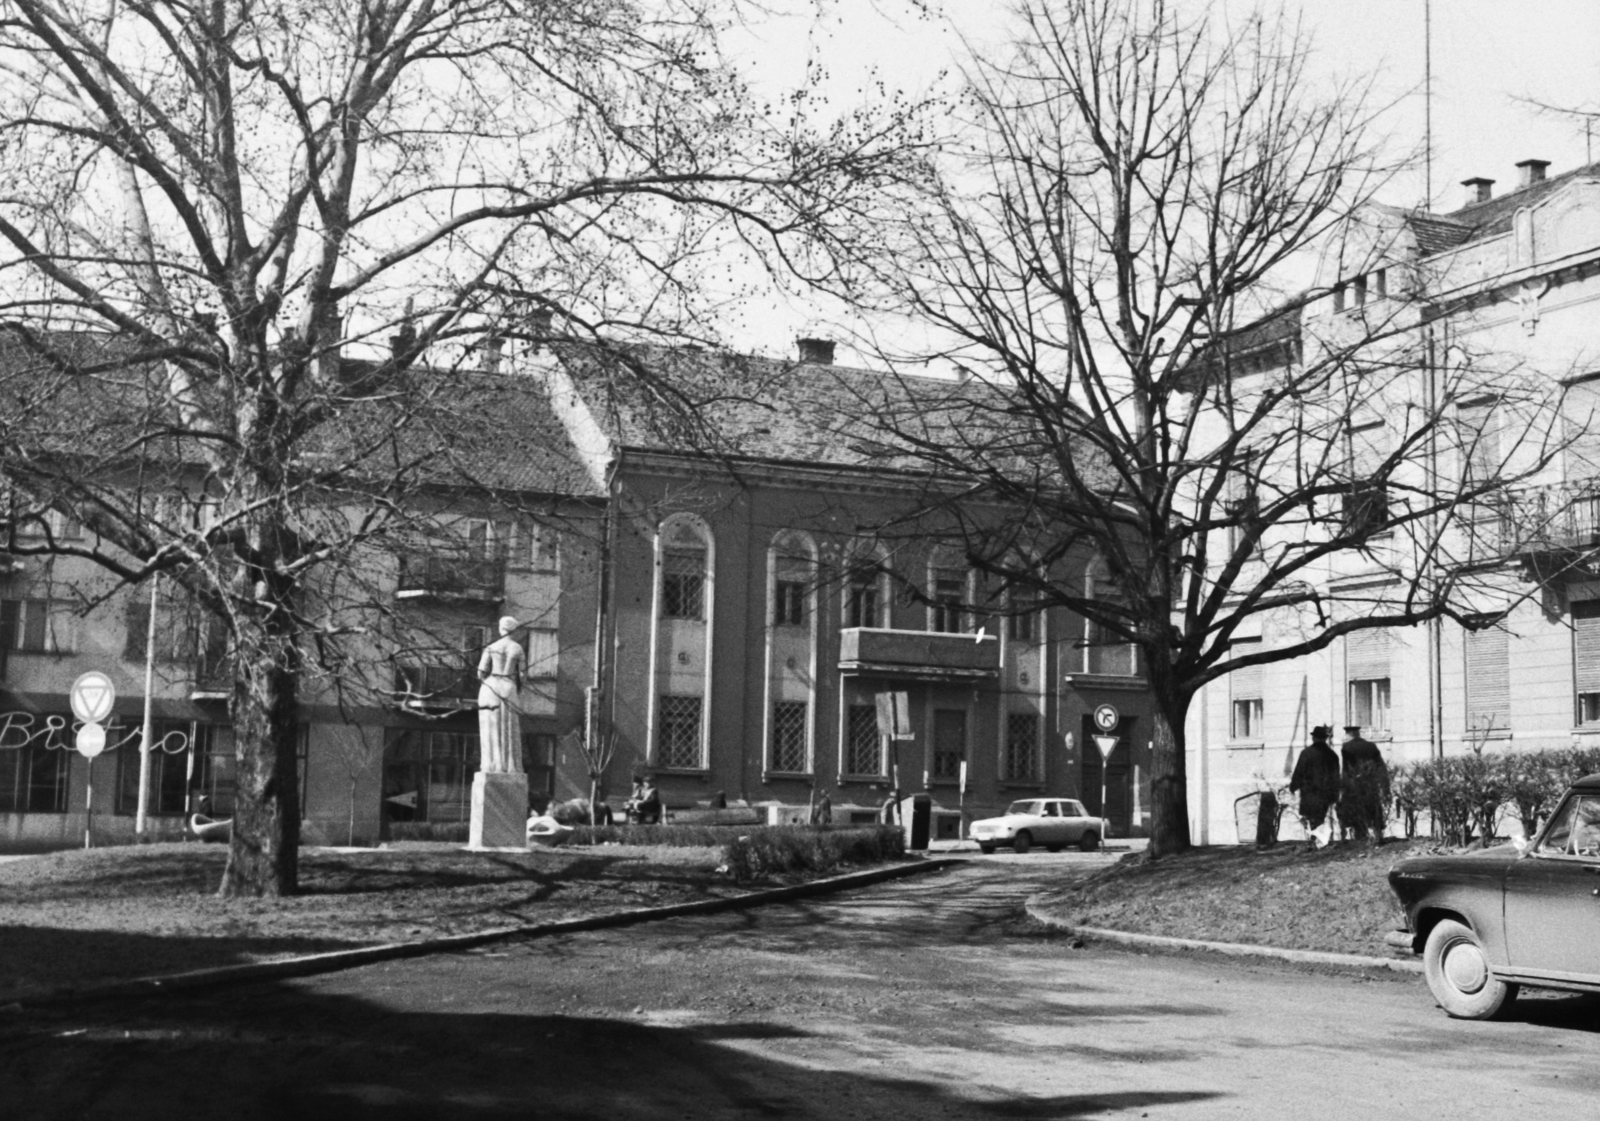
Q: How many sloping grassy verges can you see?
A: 2